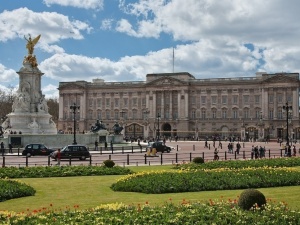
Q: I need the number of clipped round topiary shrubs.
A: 3